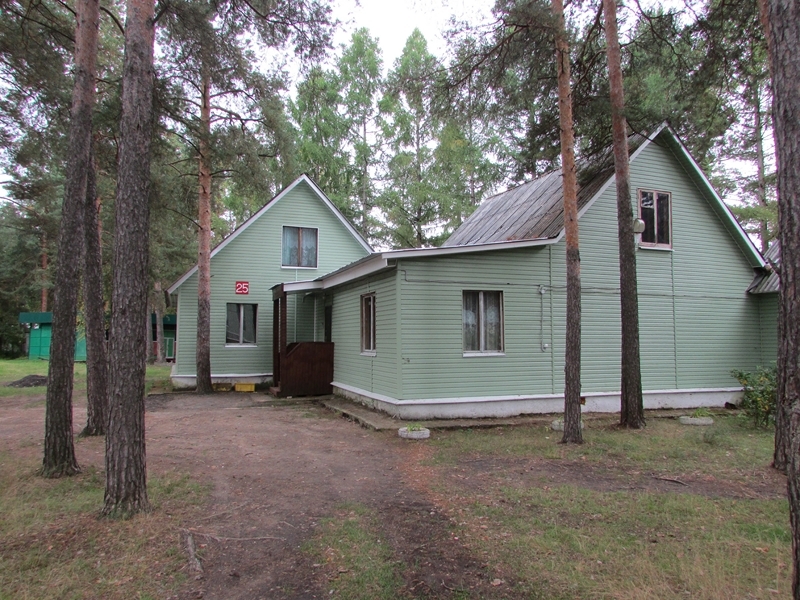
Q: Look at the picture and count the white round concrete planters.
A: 3